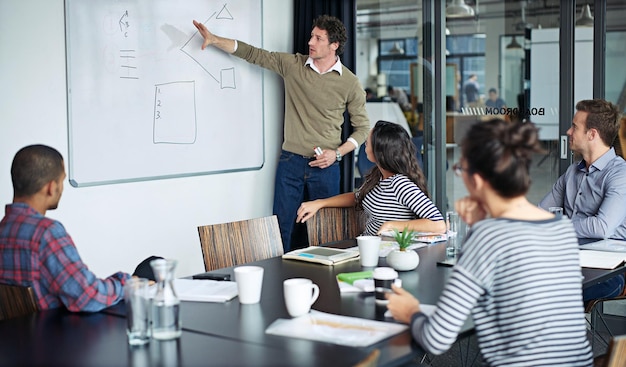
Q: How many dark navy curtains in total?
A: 1